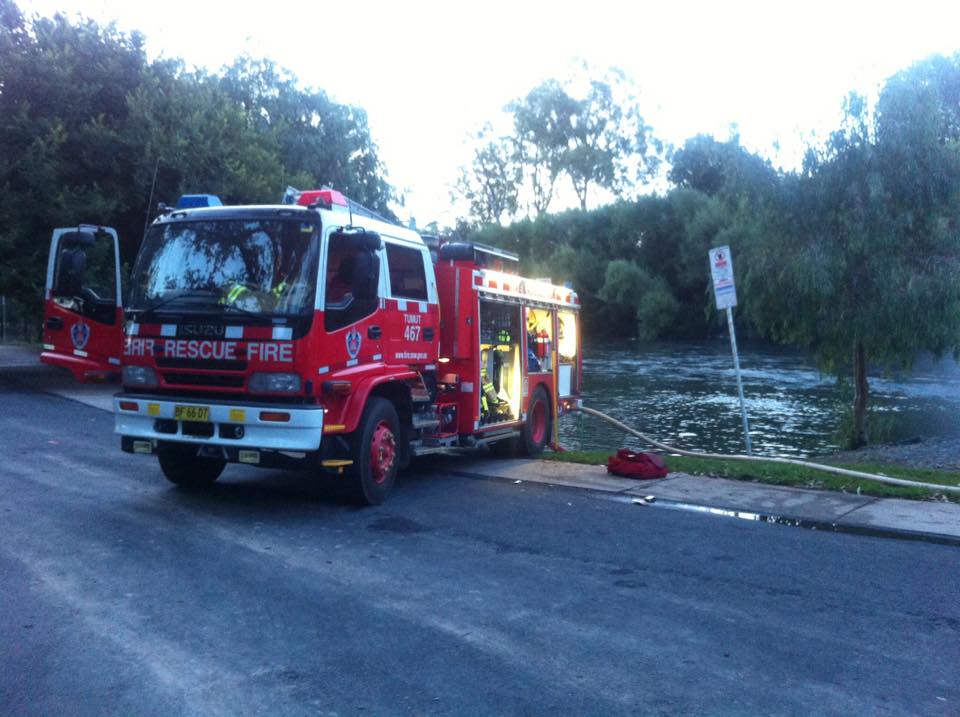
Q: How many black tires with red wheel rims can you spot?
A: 2